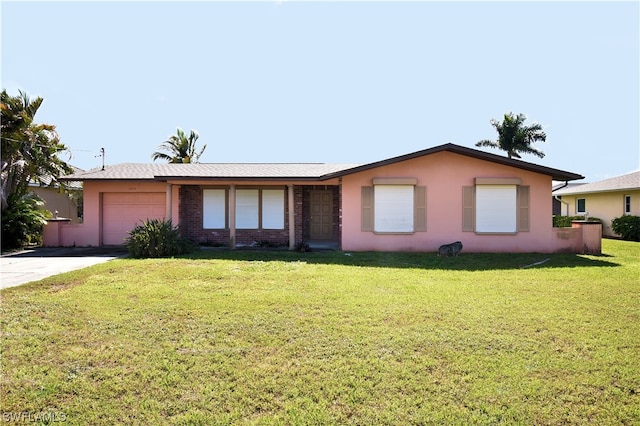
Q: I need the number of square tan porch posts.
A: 3